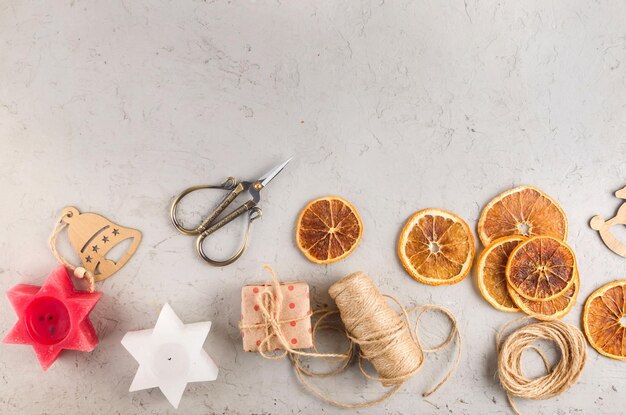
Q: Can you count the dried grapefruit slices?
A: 7